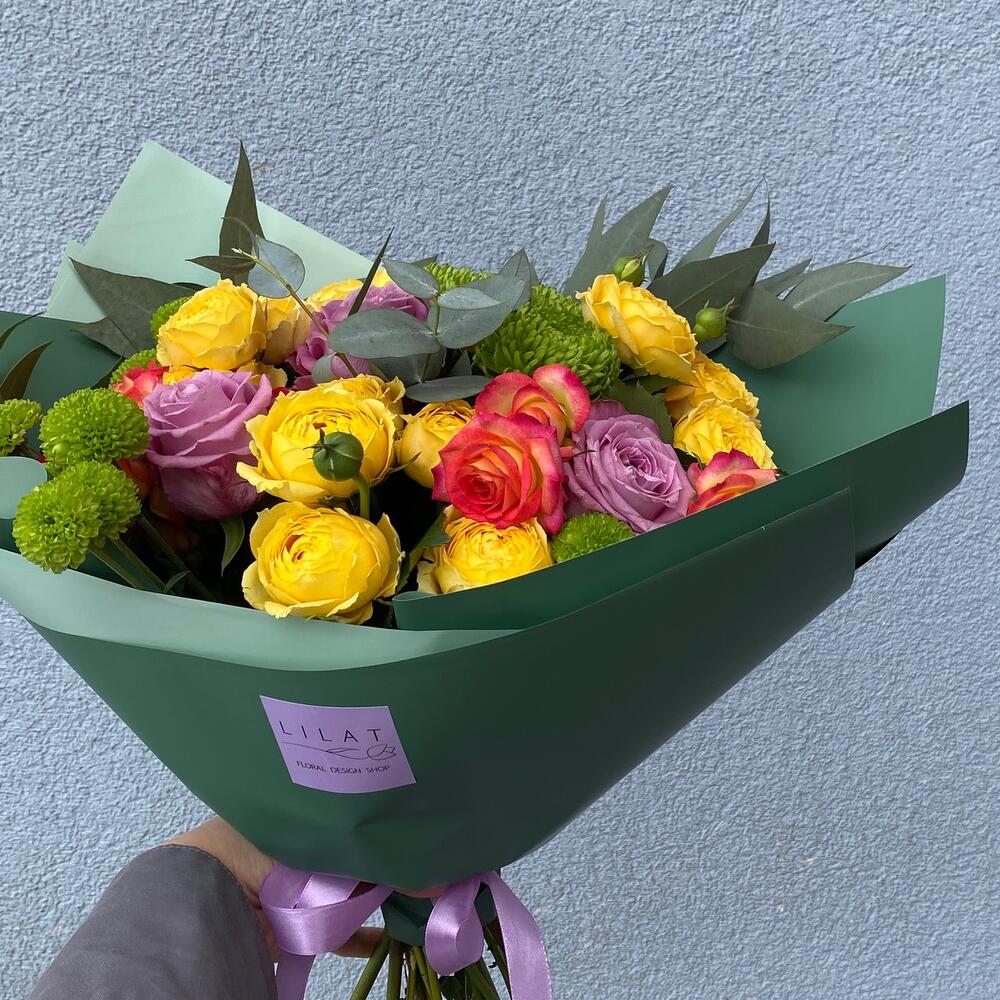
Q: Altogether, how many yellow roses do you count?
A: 12